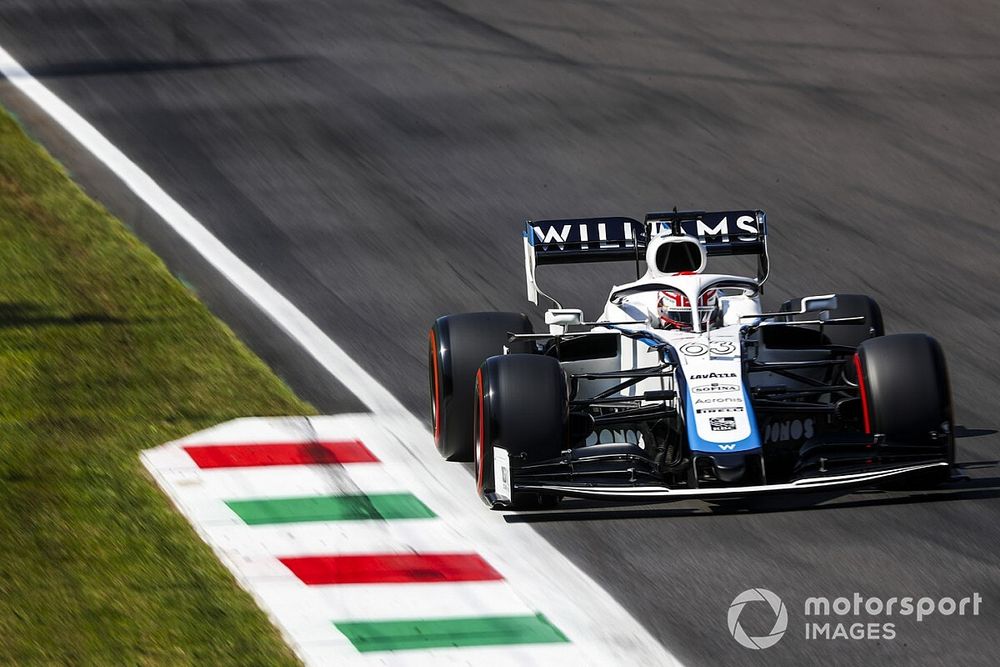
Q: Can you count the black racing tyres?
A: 4